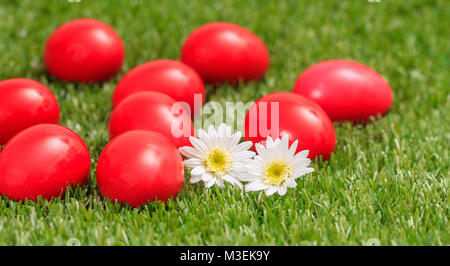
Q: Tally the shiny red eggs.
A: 9